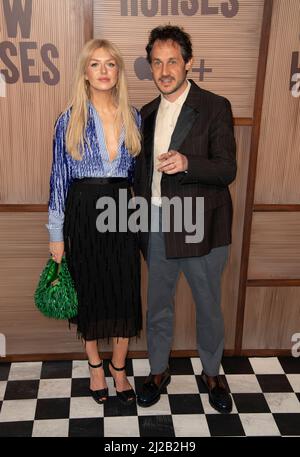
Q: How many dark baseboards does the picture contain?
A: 1